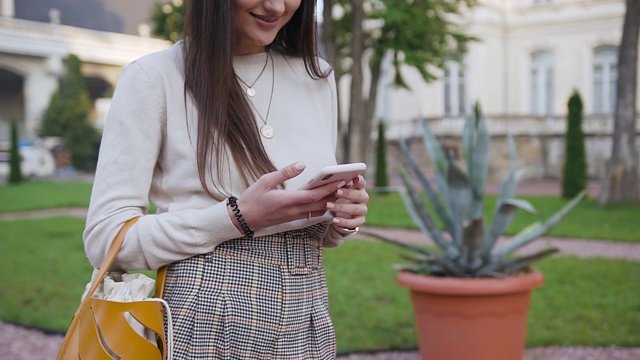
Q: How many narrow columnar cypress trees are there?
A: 3